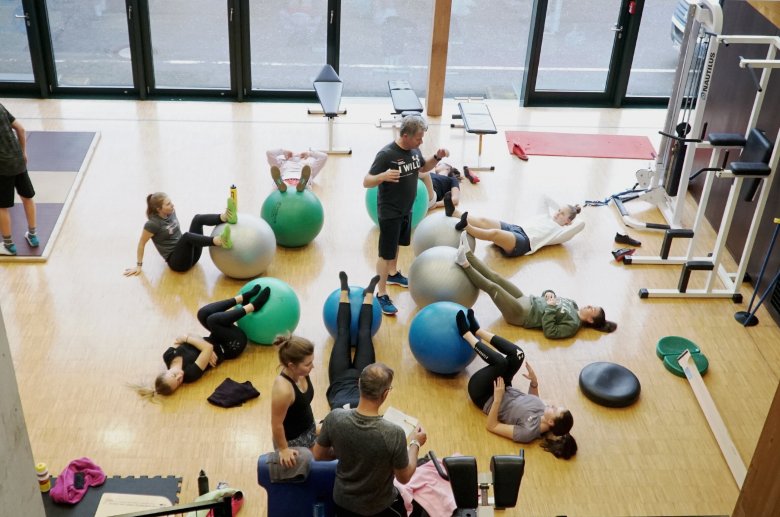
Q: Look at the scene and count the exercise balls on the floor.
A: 8